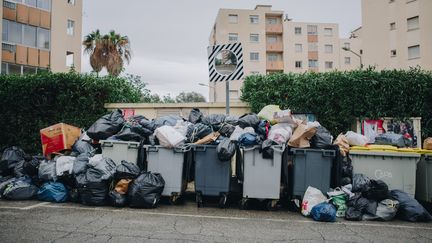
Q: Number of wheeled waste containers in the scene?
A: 7